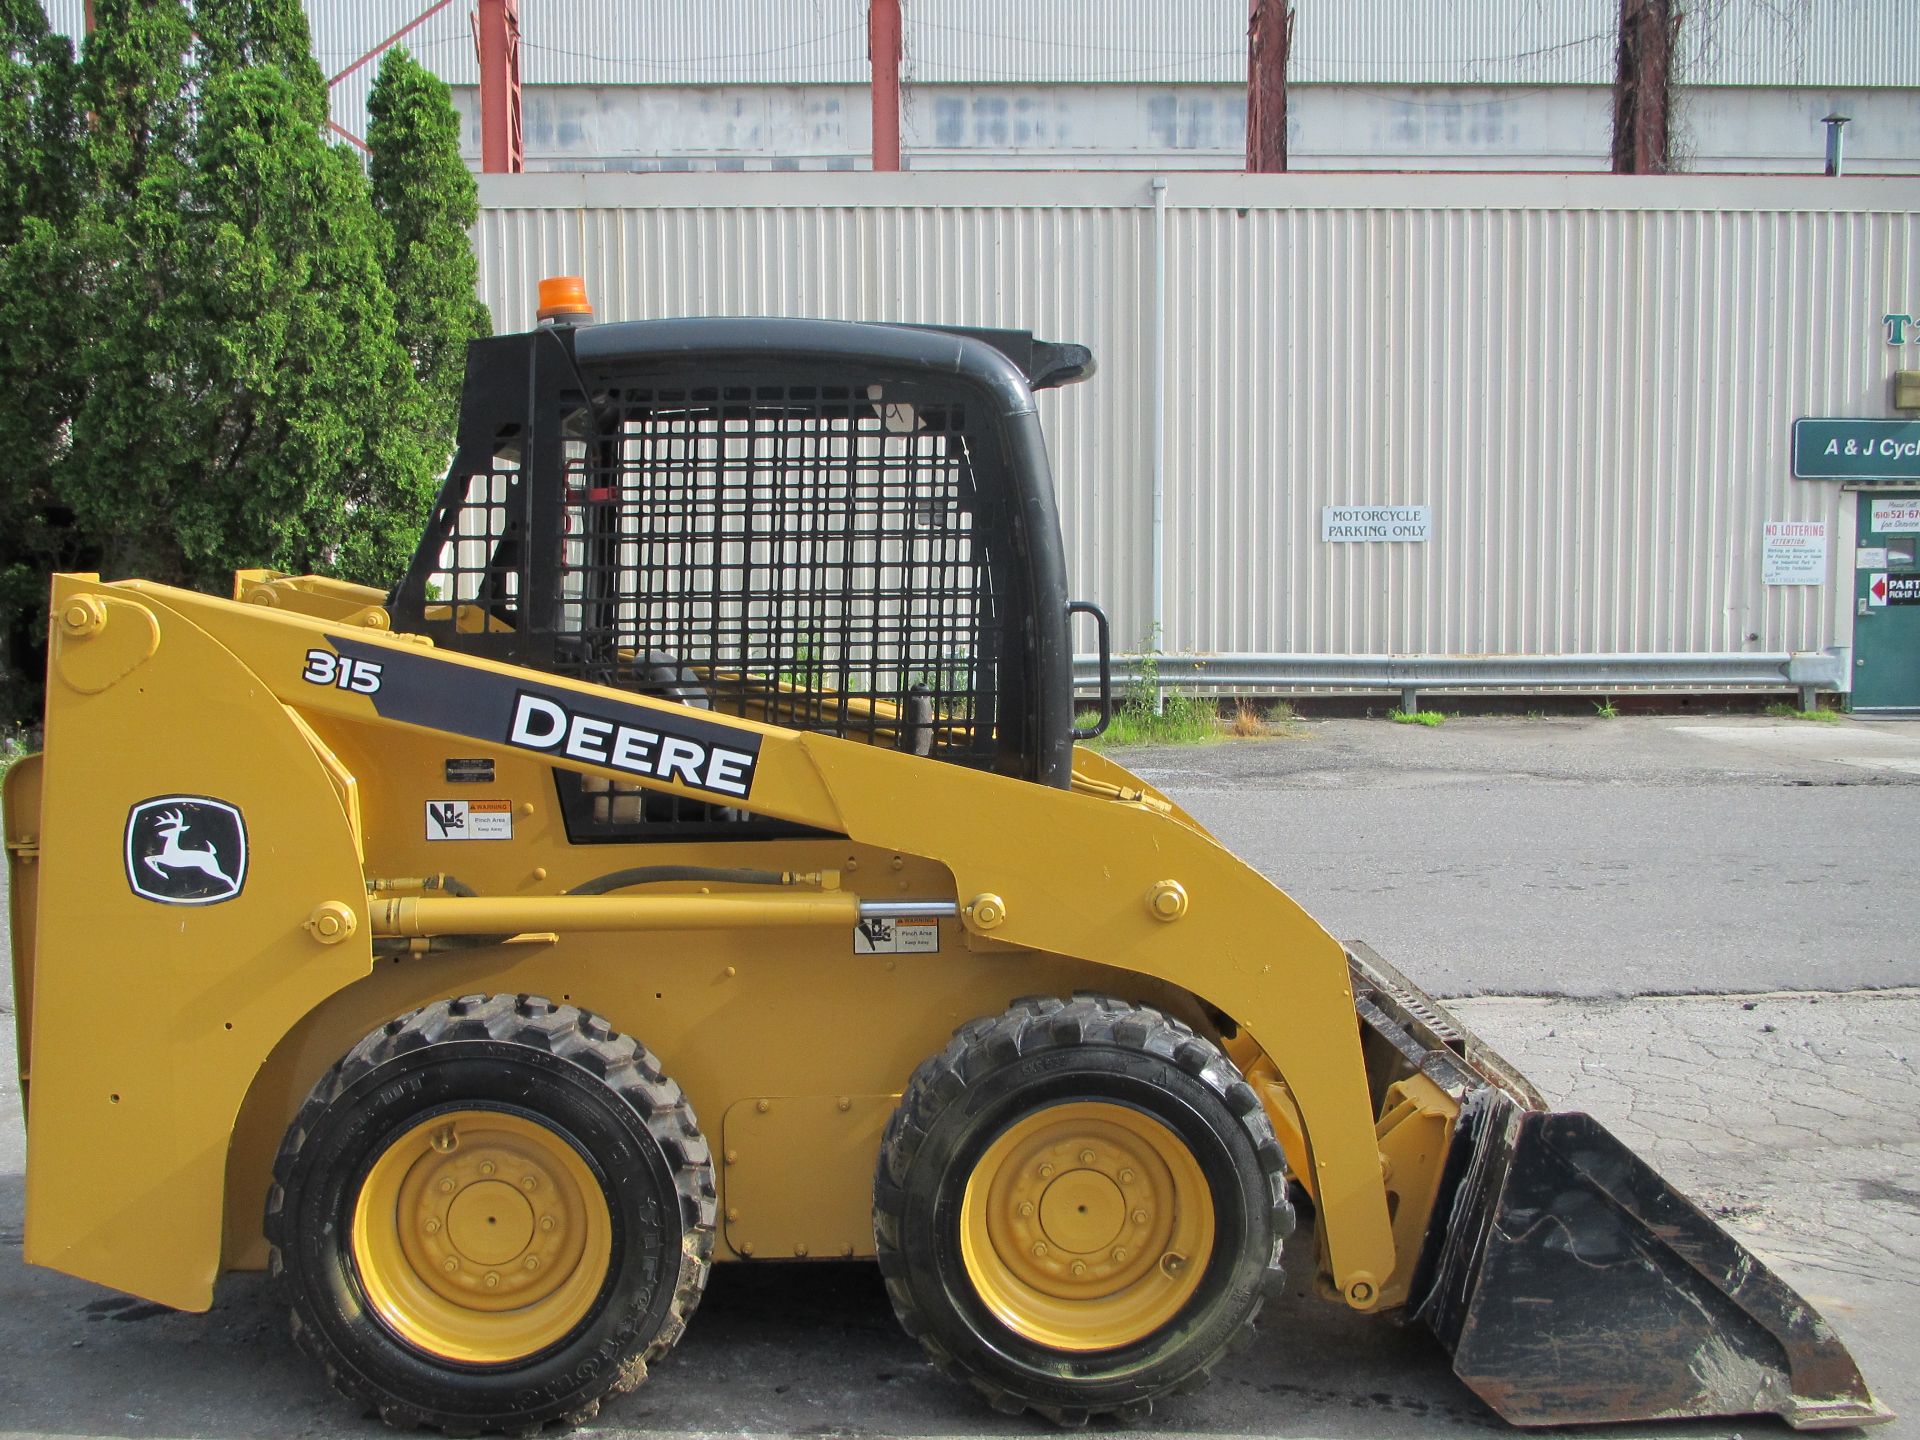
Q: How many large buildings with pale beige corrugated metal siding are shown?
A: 1